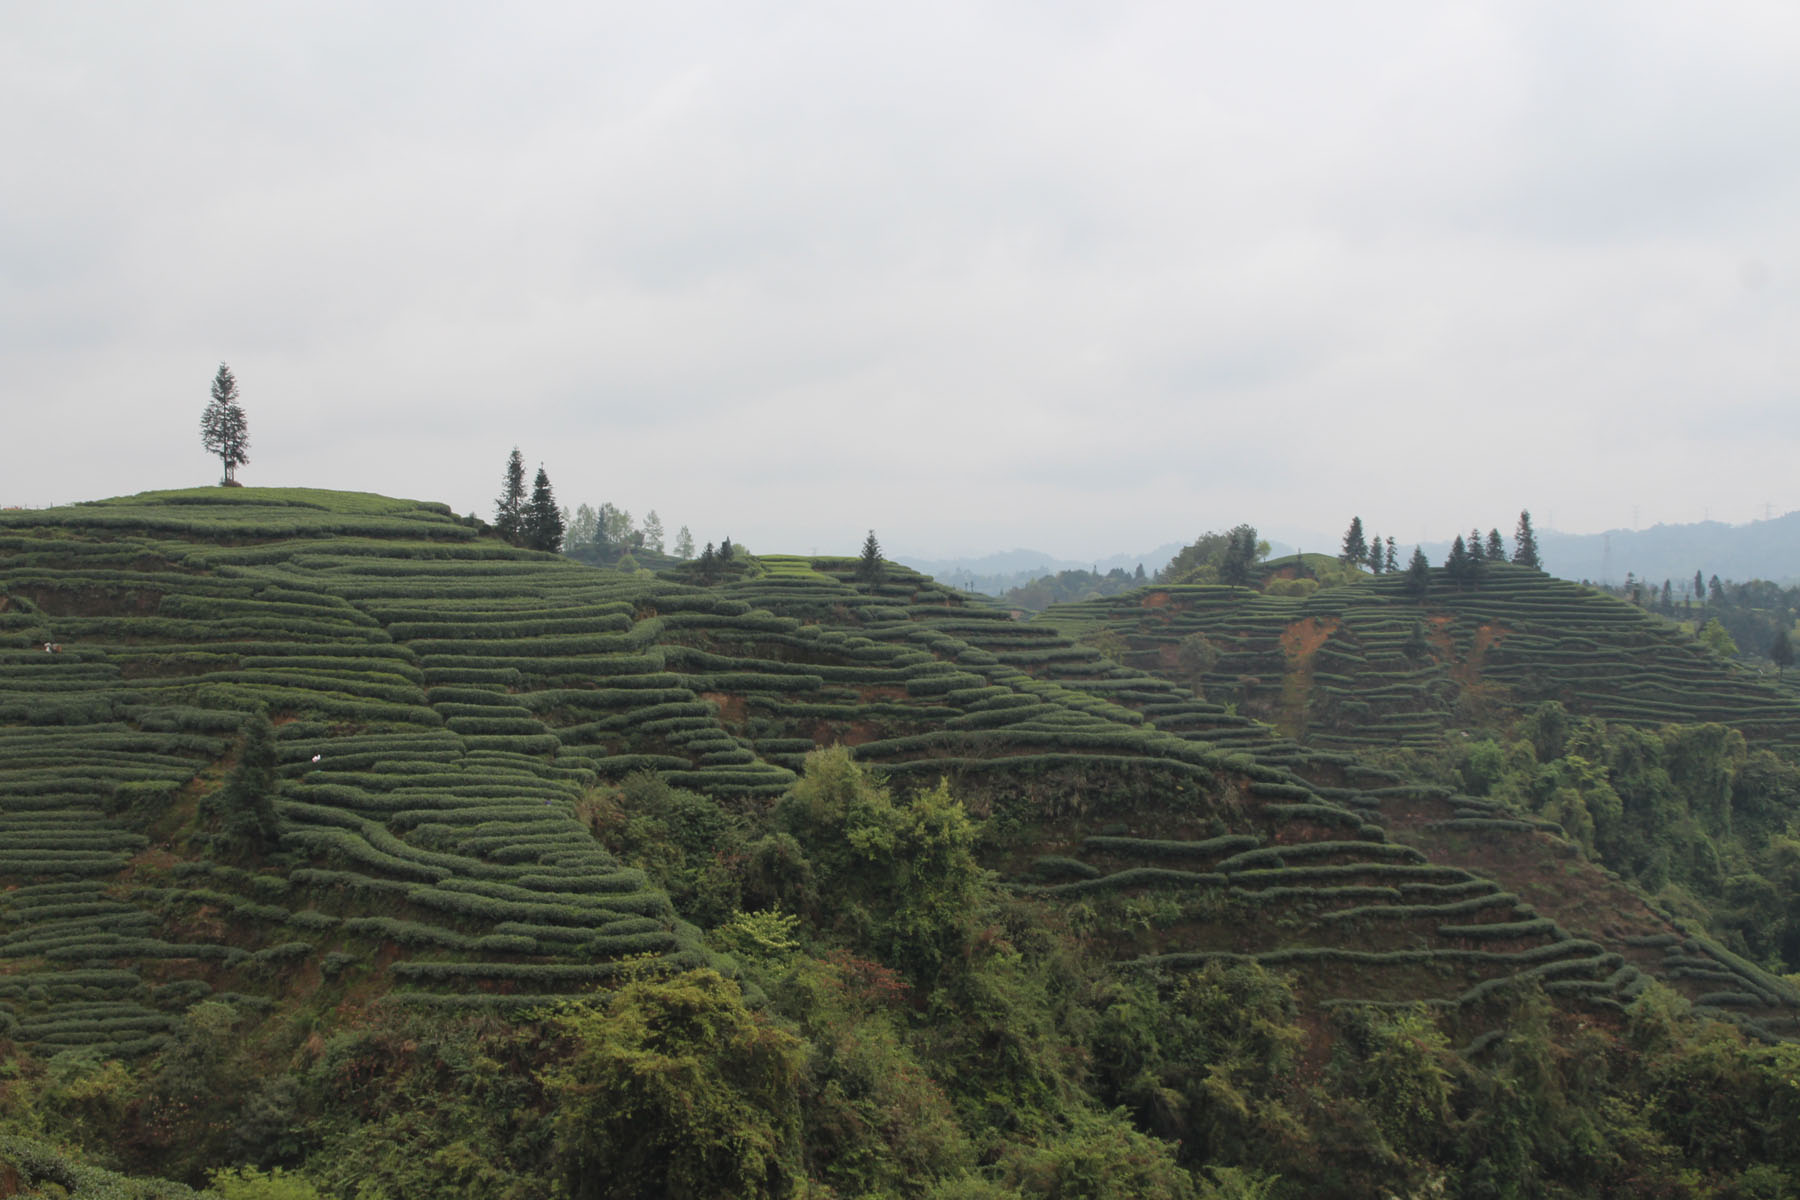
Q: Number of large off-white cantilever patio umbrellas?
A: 0